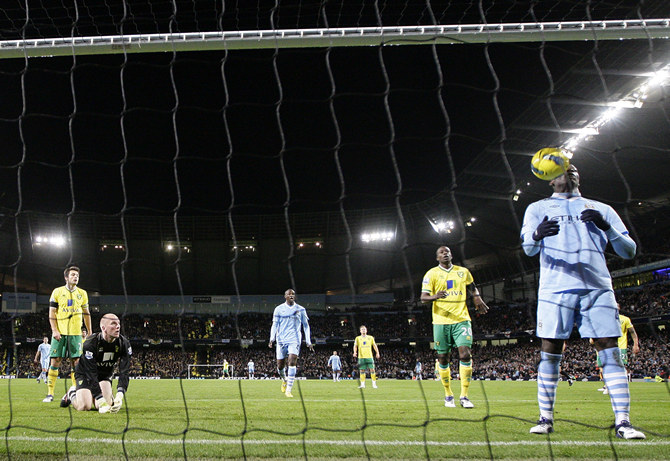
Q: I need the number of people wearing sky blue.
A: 6